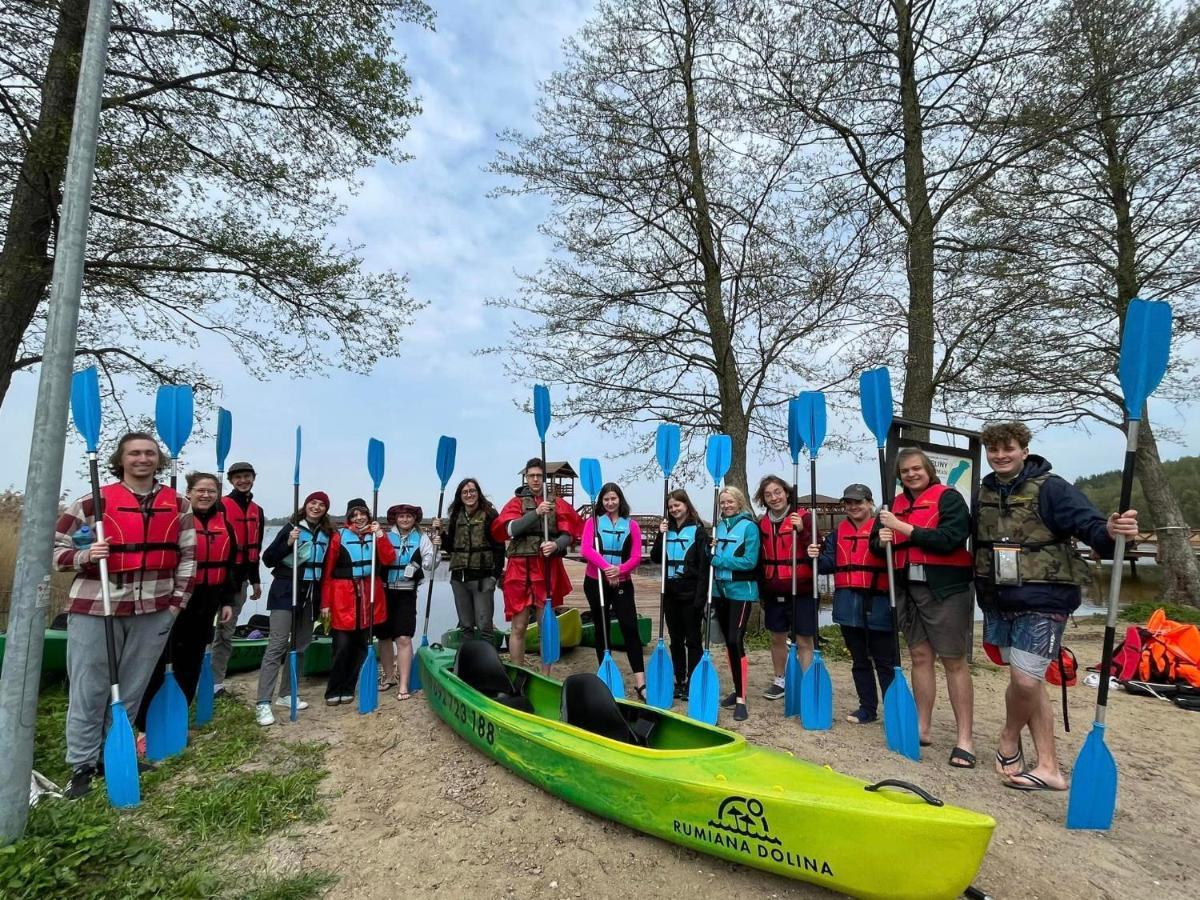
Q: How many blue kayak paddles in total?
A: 14